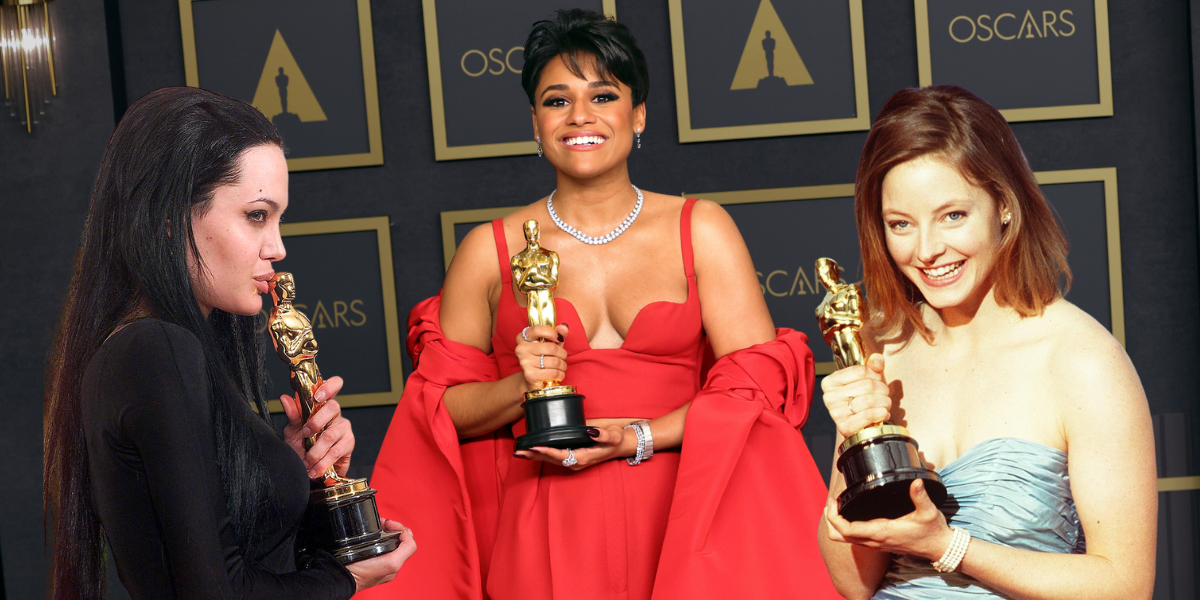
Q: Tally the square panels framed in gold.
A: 8